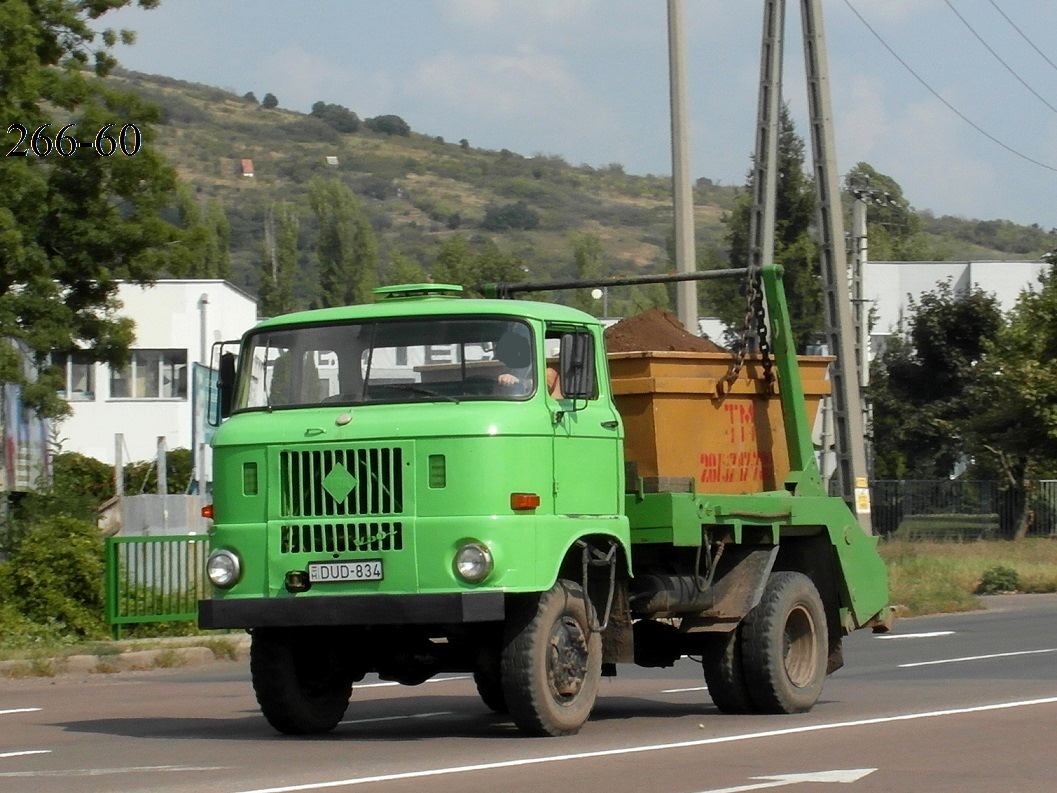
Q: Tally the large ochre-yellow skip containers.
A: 1